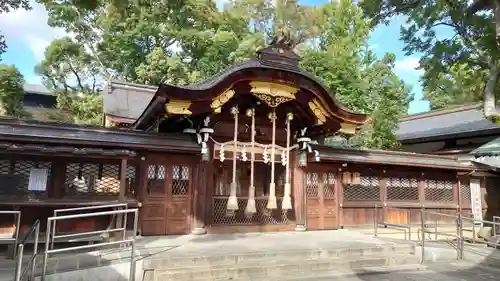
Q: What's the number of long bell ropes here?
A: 4